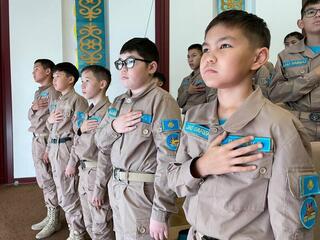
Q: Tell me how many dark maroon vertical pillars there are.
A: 2